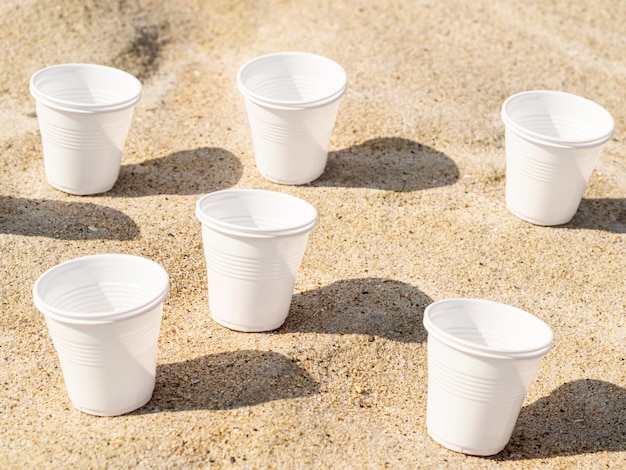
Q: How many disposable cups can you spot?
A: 6